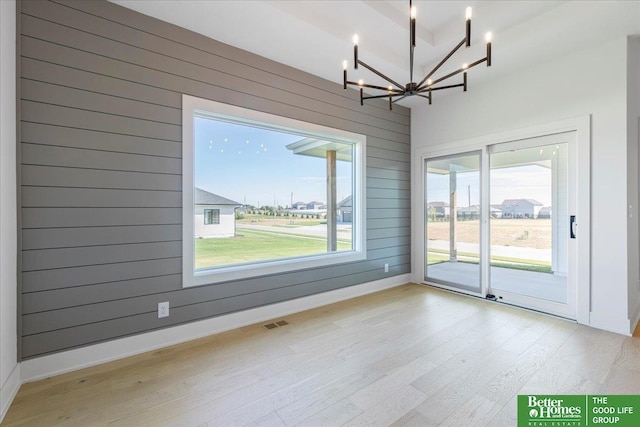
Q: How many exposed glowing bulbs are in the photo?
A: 9